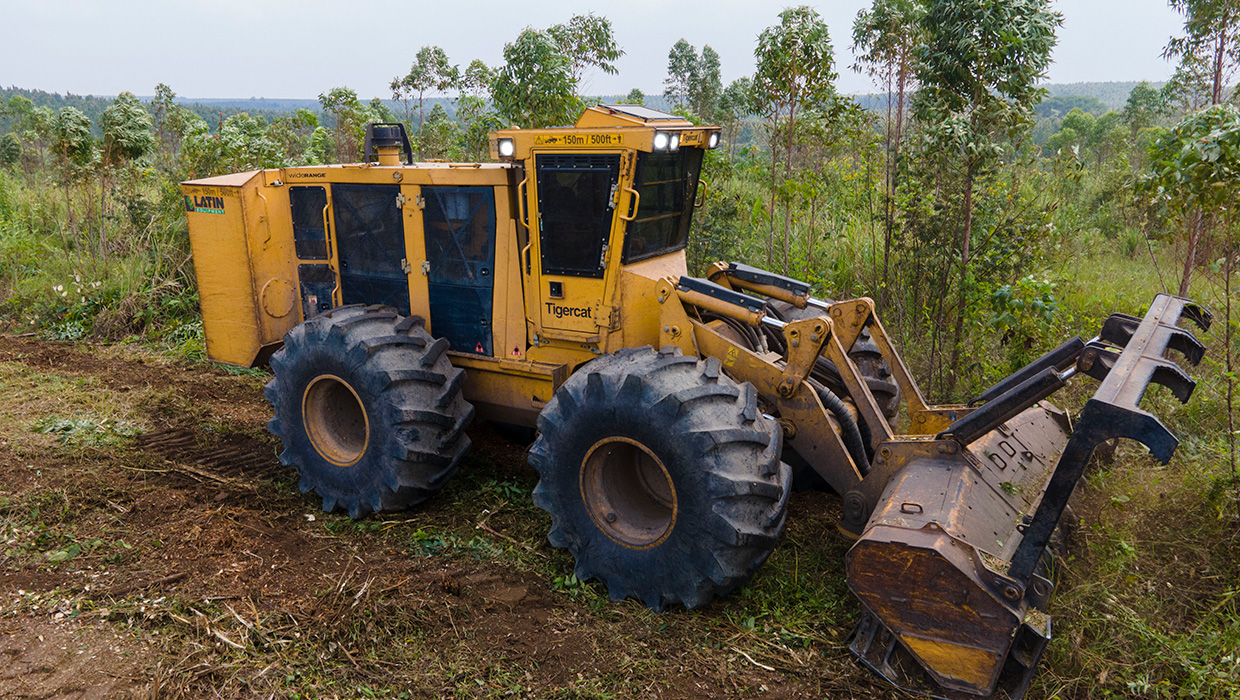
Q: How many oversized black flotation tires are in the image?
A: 3